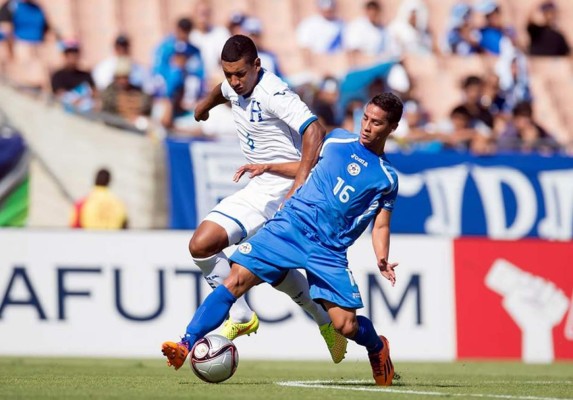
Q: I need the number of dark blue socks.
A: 2